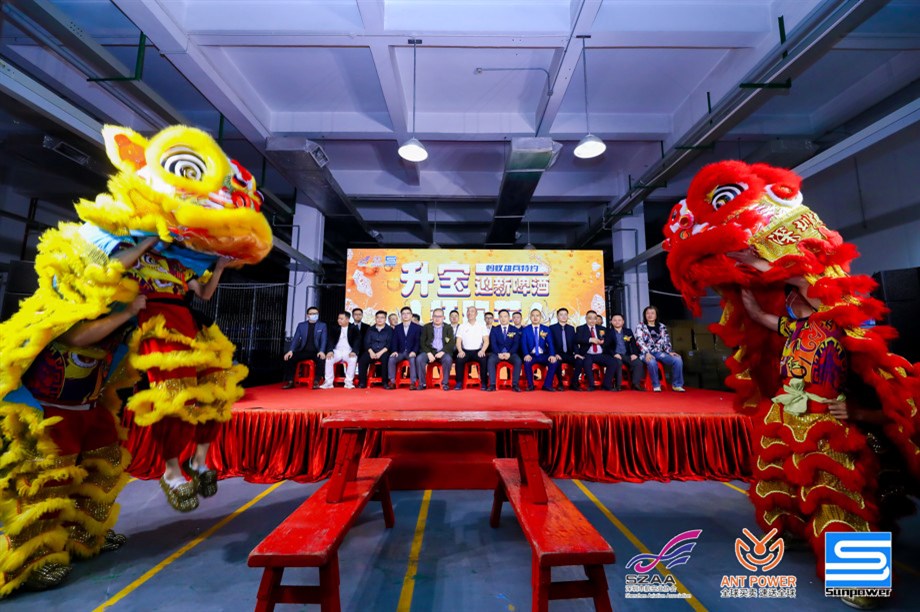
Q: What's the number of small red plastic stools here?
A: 12